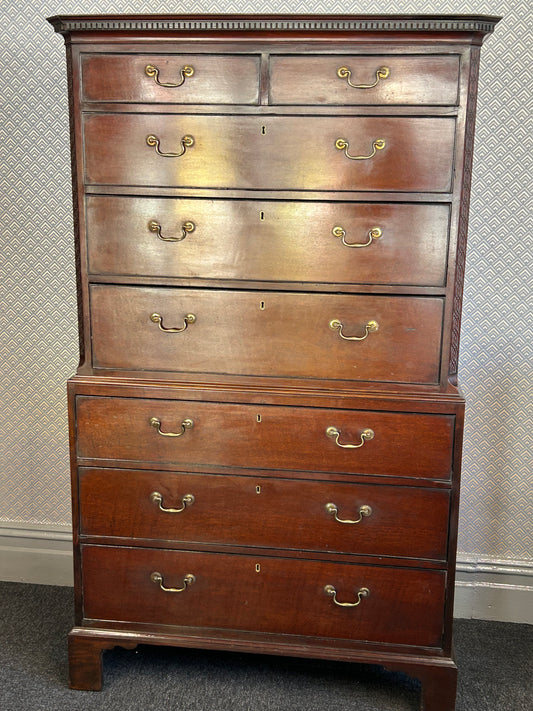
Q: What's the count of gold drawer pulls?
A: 14